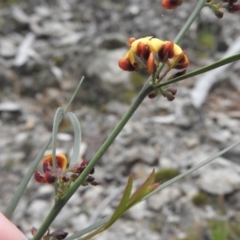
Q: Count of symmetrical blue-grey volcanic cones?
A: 0